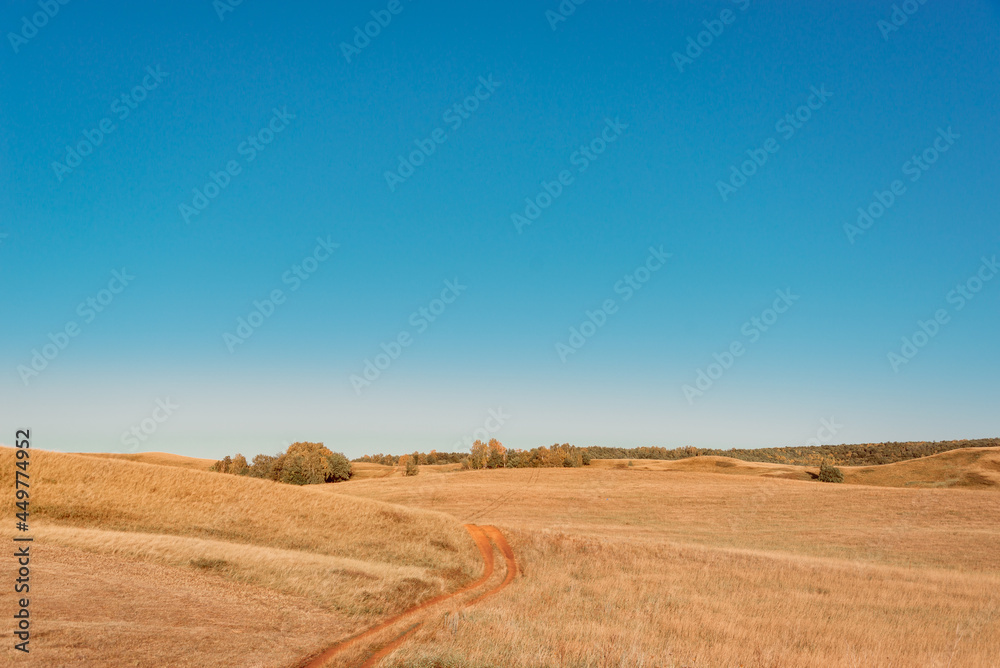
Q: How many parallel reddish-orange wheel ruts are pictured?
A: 2